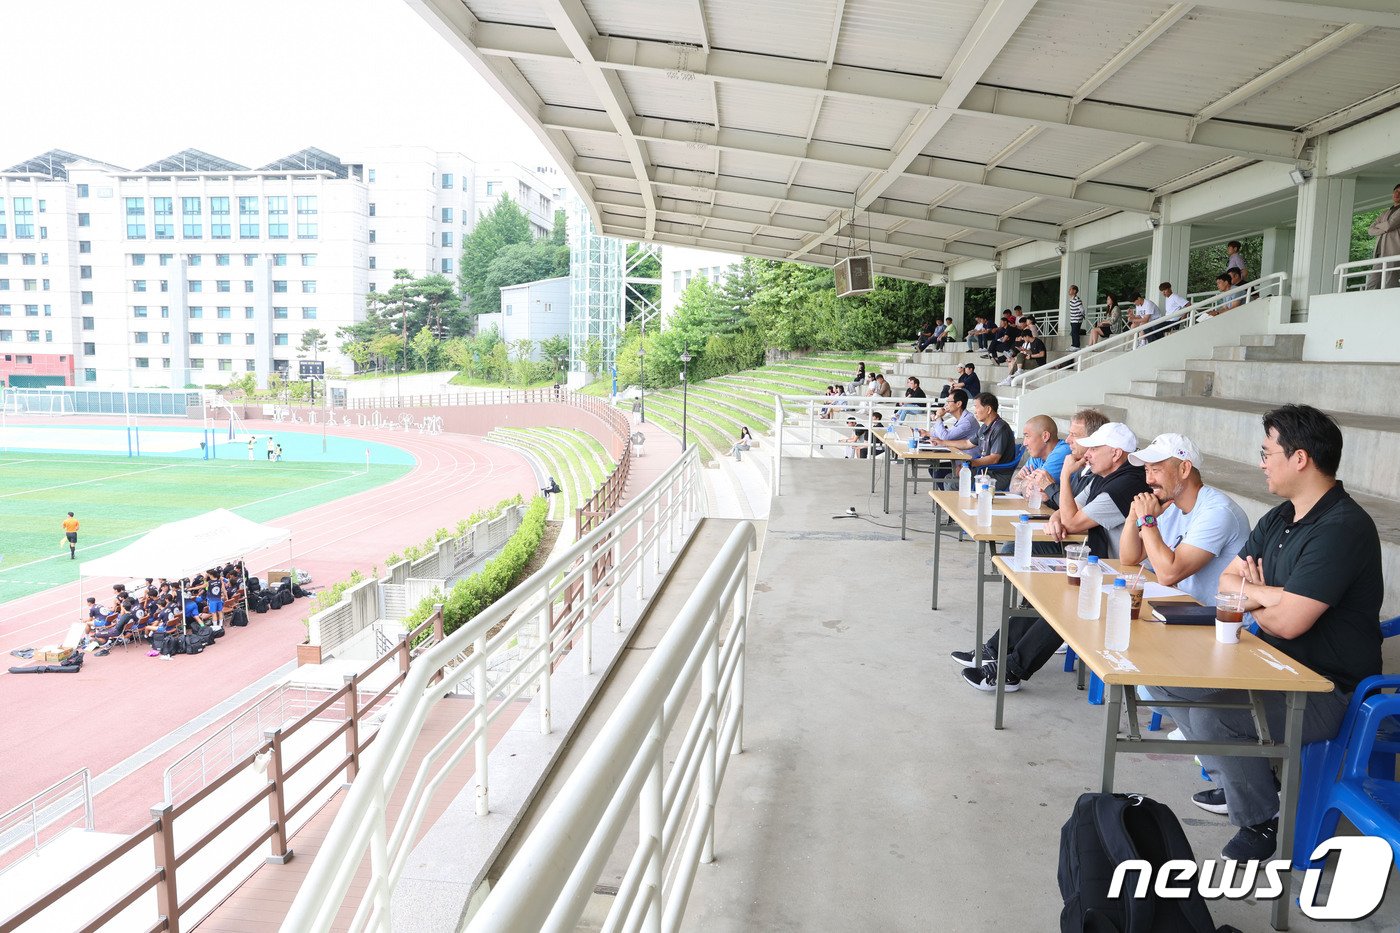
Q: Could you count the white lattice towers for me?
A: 1